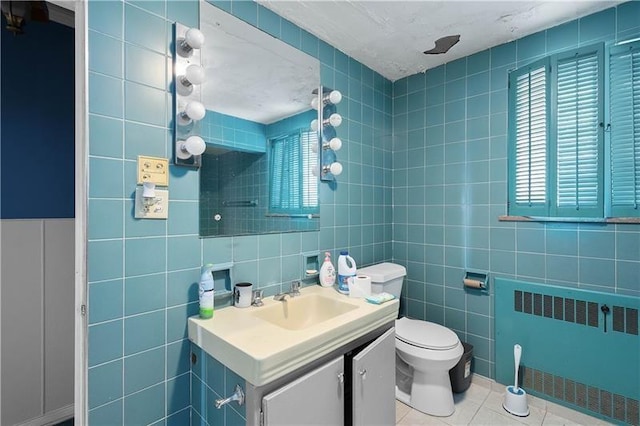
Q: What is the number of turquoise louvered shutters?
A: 3